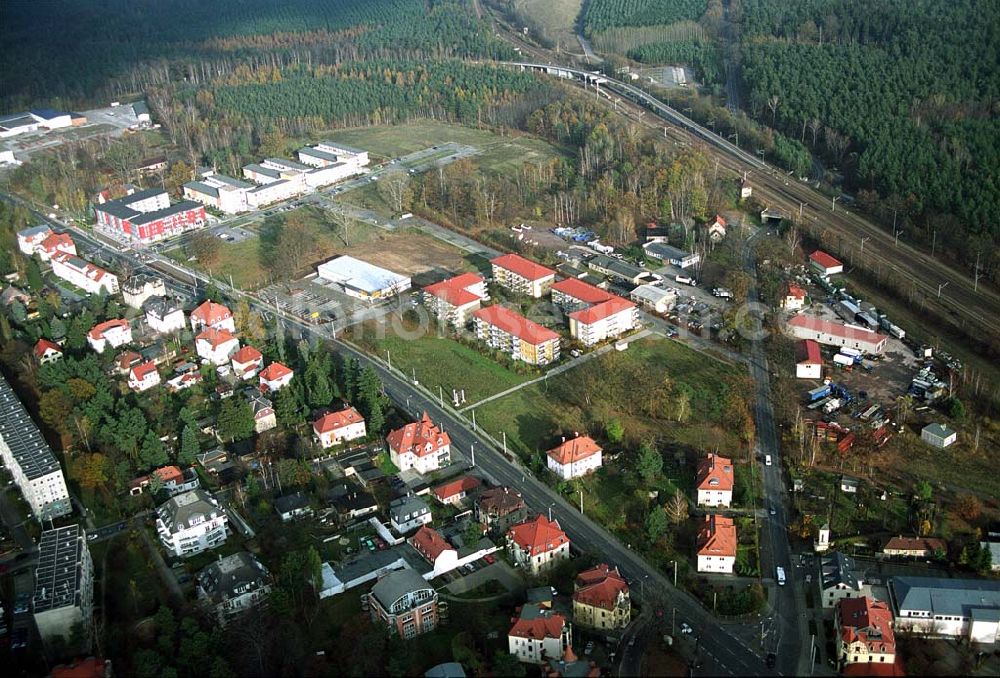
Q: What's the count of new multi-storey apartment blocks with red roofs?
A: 4